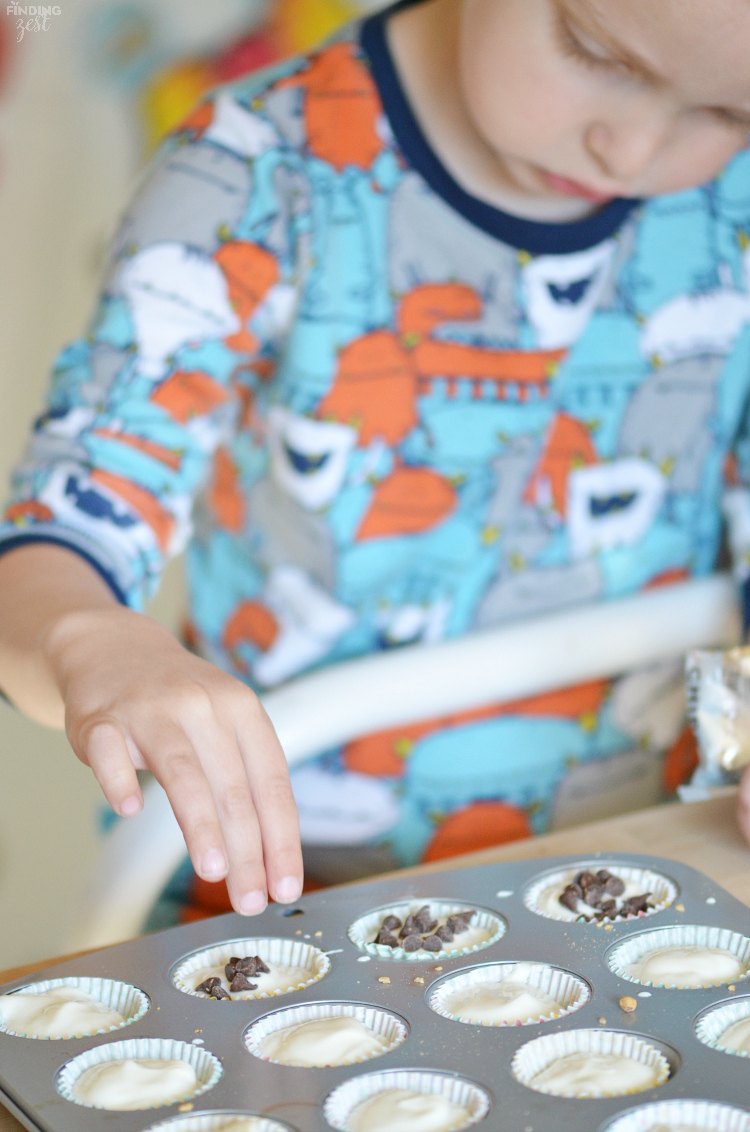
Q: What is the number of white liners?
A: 13